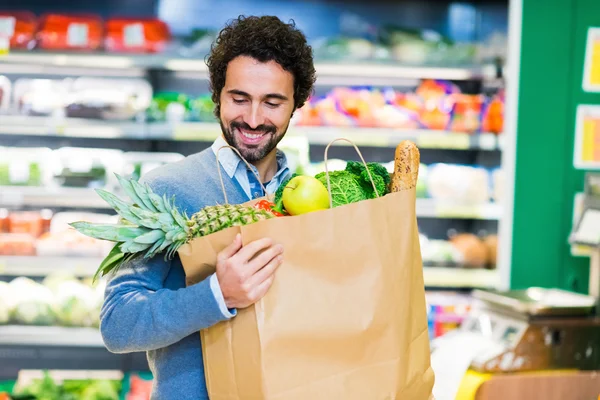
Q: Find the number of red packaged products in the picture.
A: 3